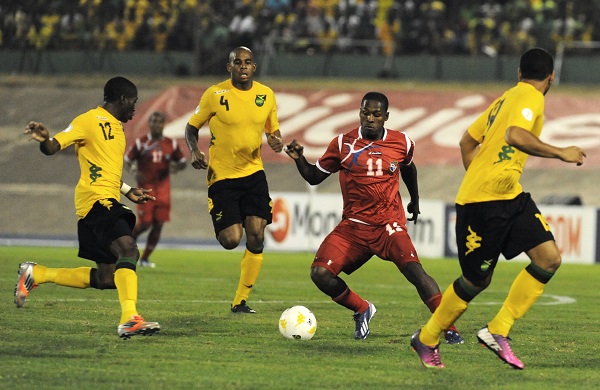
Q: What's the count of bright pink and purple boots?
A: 2